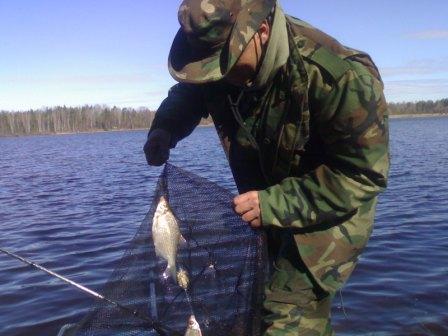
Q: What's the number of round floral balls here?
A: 0